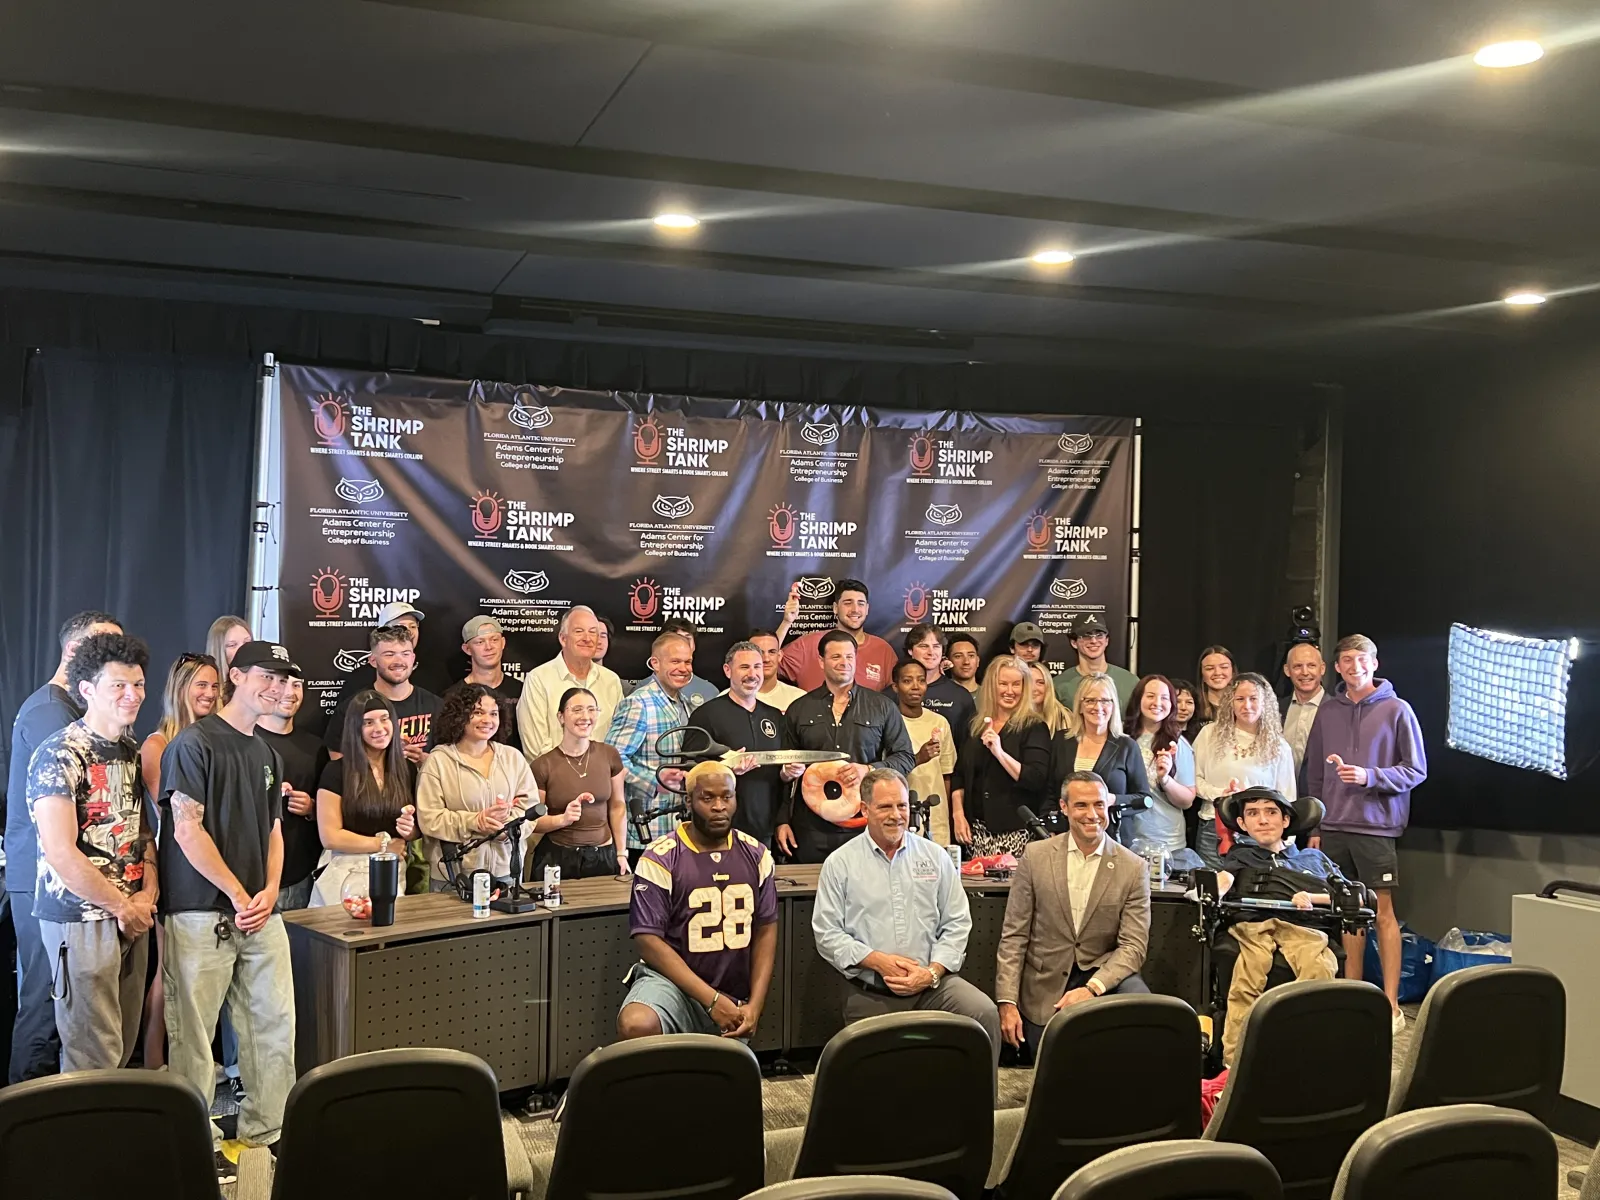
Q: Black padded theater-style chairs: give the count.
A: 10